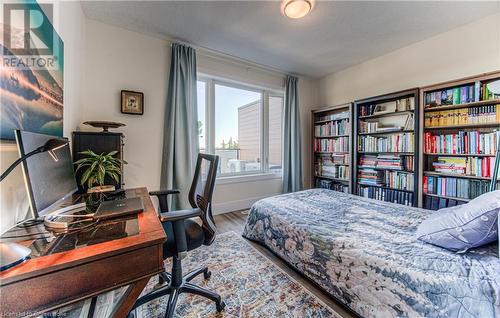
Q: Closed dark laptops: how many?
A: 1